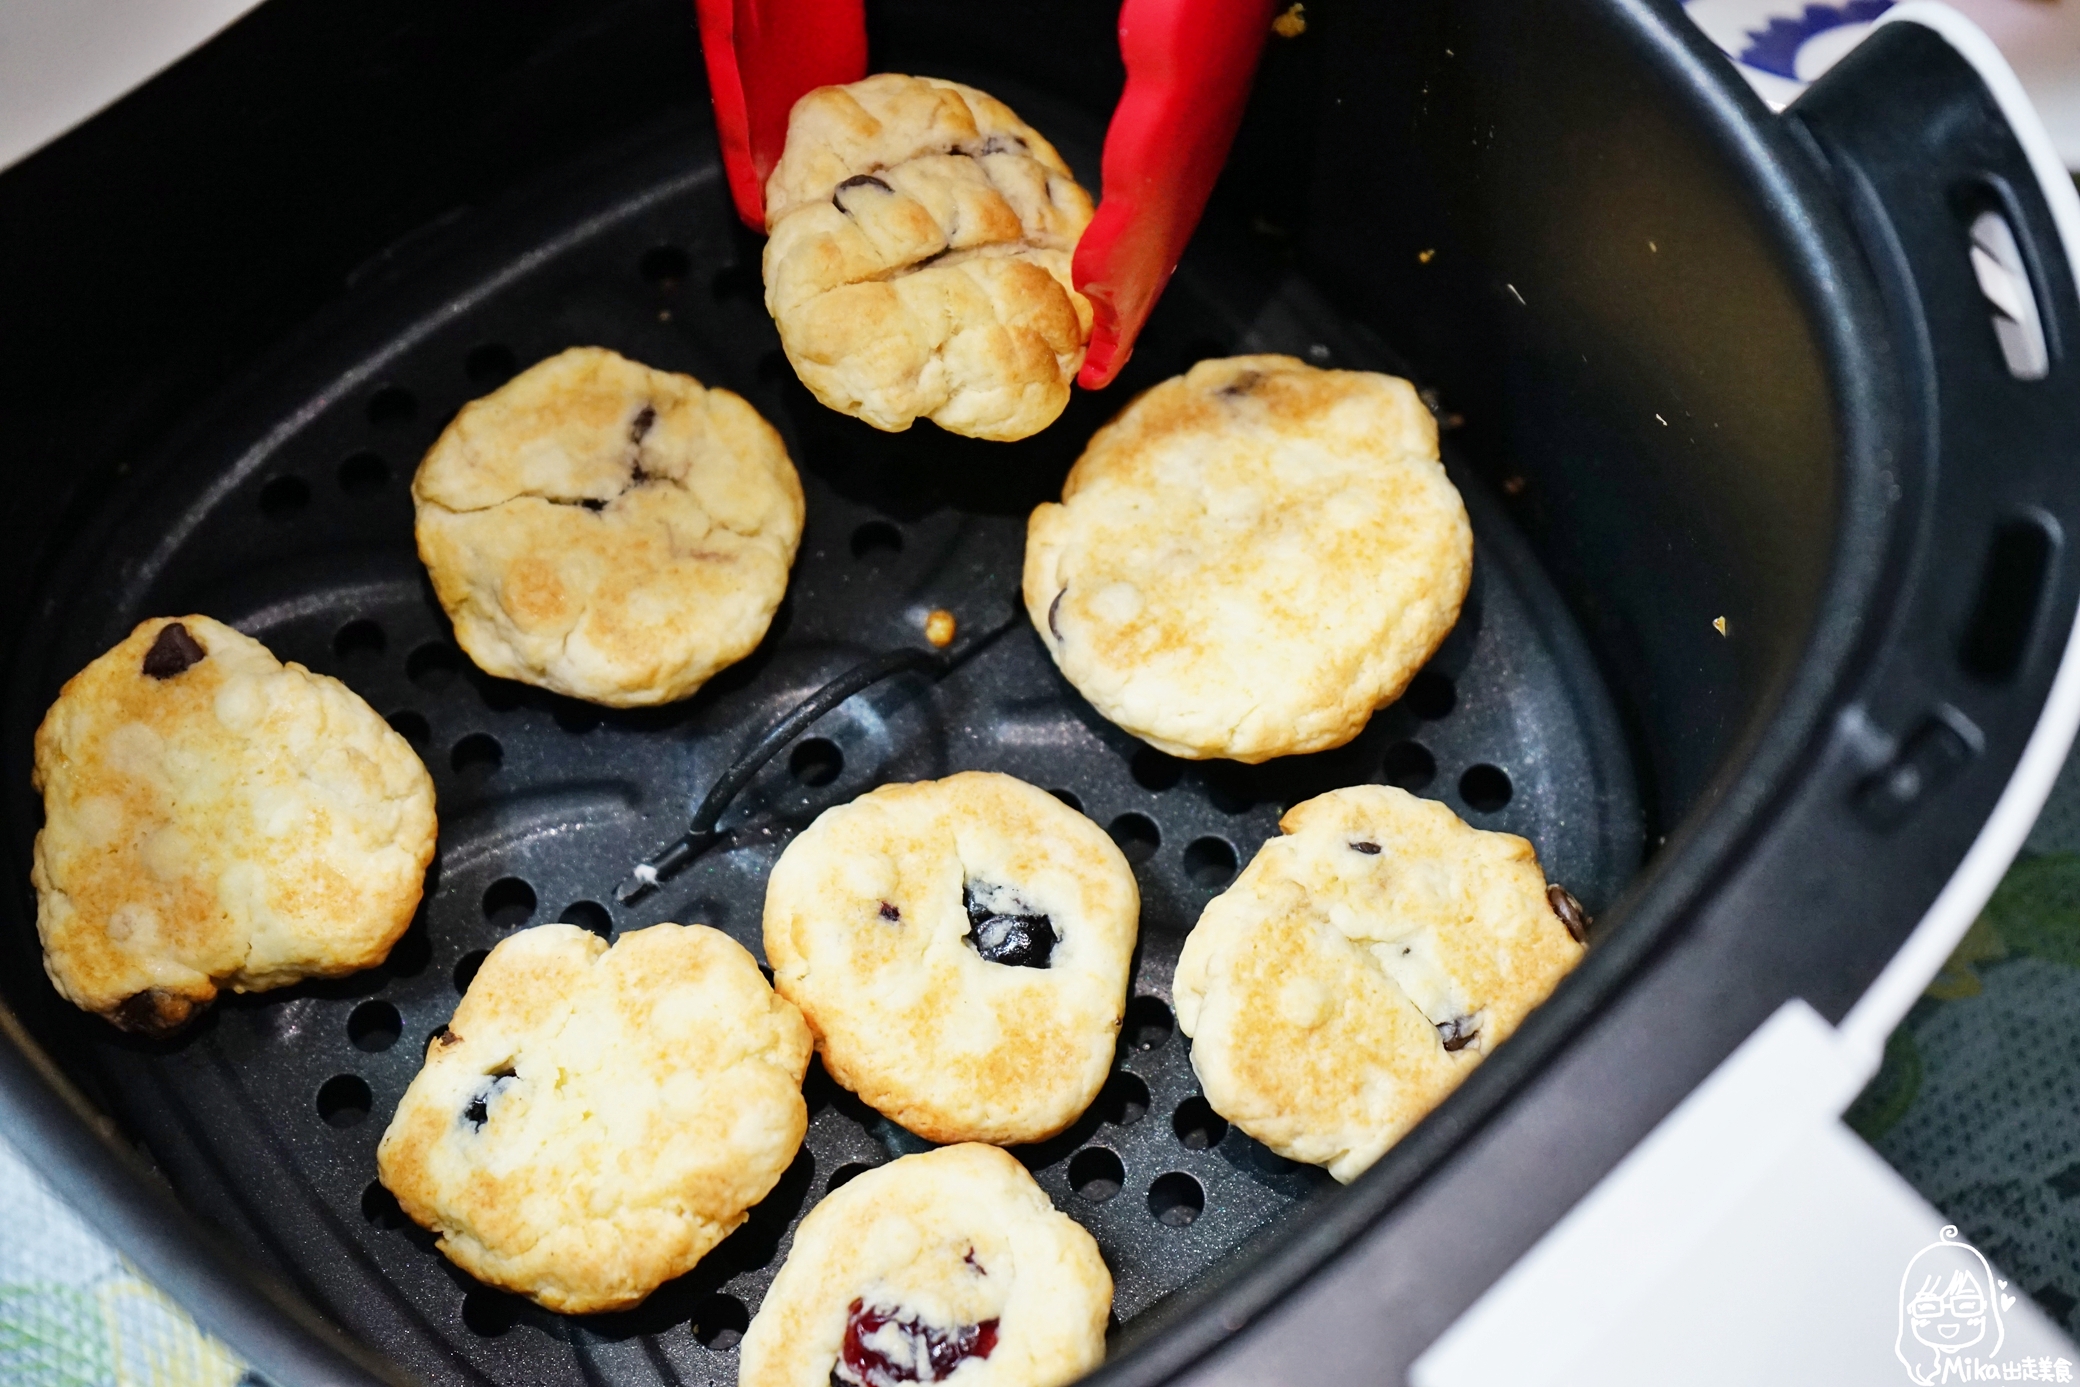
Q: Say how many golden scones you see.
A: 8